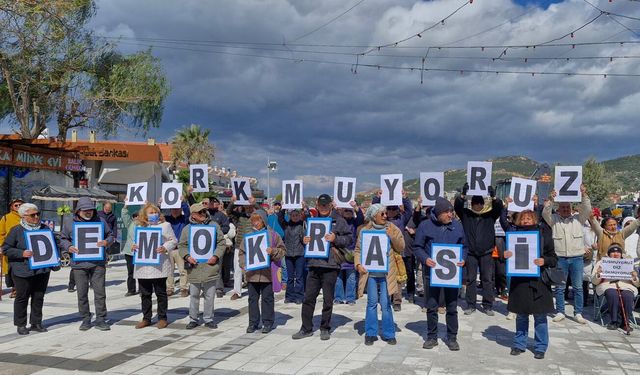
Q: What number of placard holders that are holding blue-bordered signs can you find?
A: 9